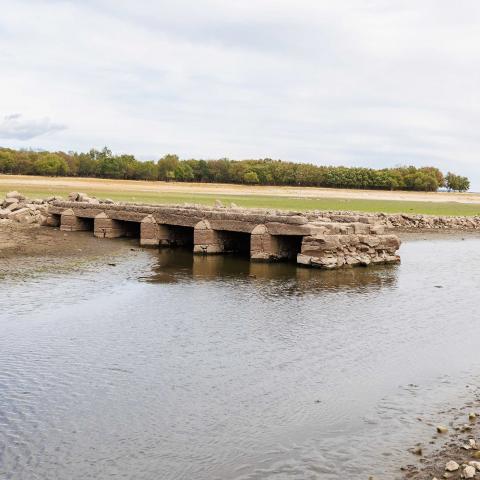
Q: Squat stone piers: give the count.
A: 5